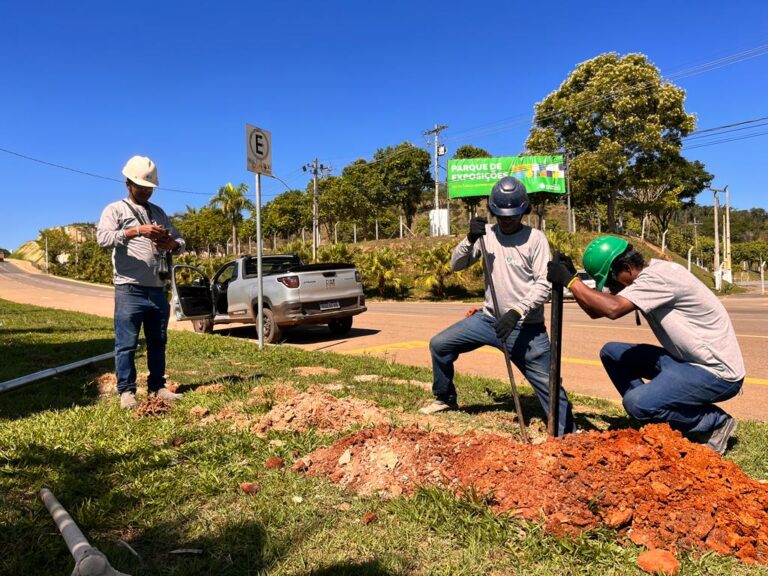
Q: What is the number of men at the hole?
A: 2